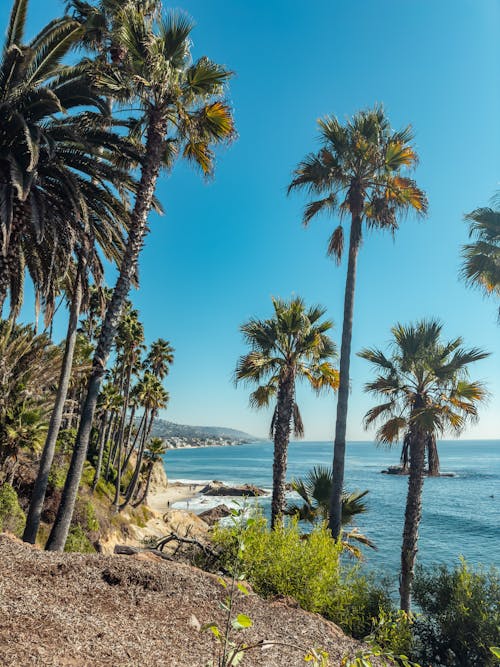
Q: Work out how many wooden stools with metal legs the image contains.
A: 0